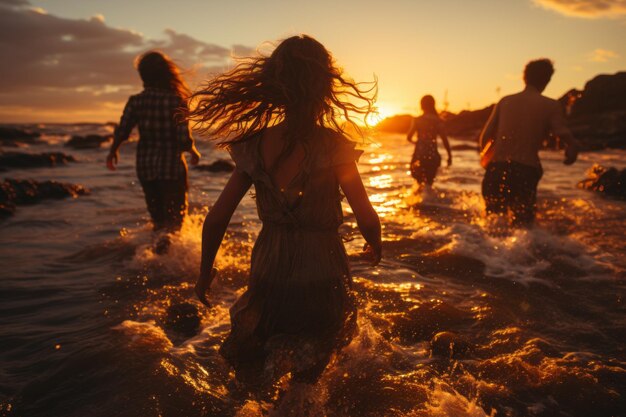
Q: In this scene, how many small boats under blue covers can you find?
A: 0